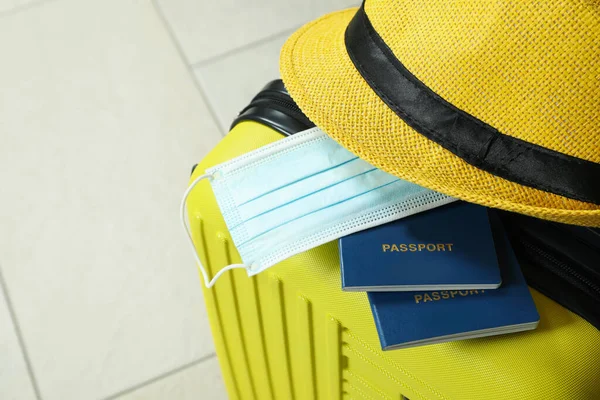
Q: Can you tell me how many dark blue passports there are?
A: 2